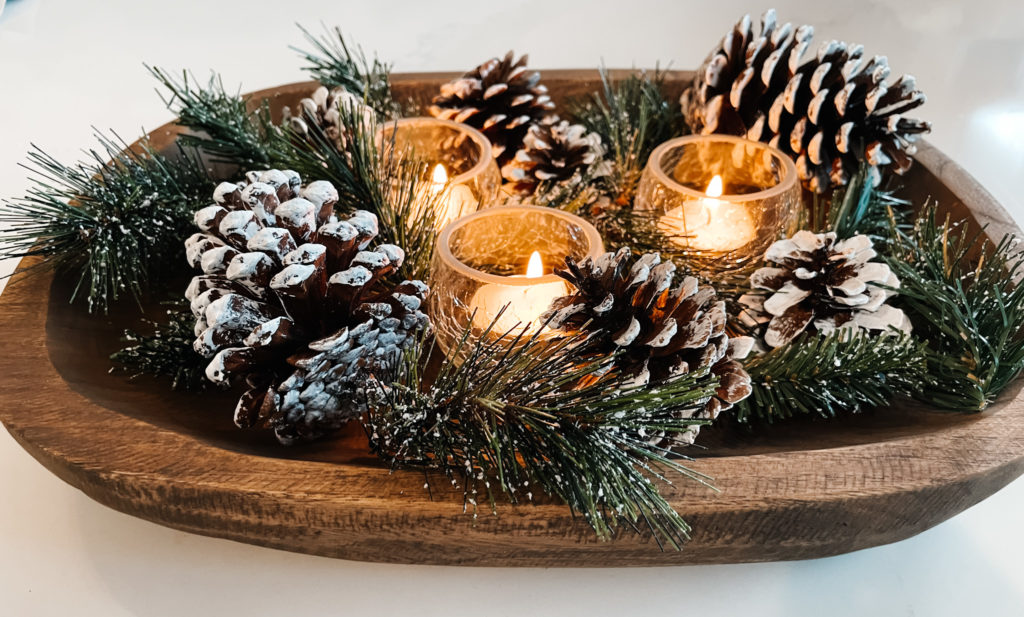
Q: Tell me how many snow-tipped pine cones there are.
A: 7